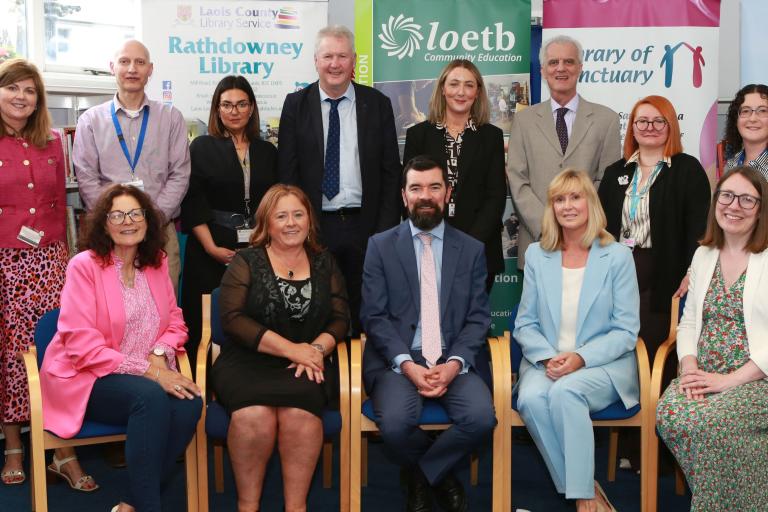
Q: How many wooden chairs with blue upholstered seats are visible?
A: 5